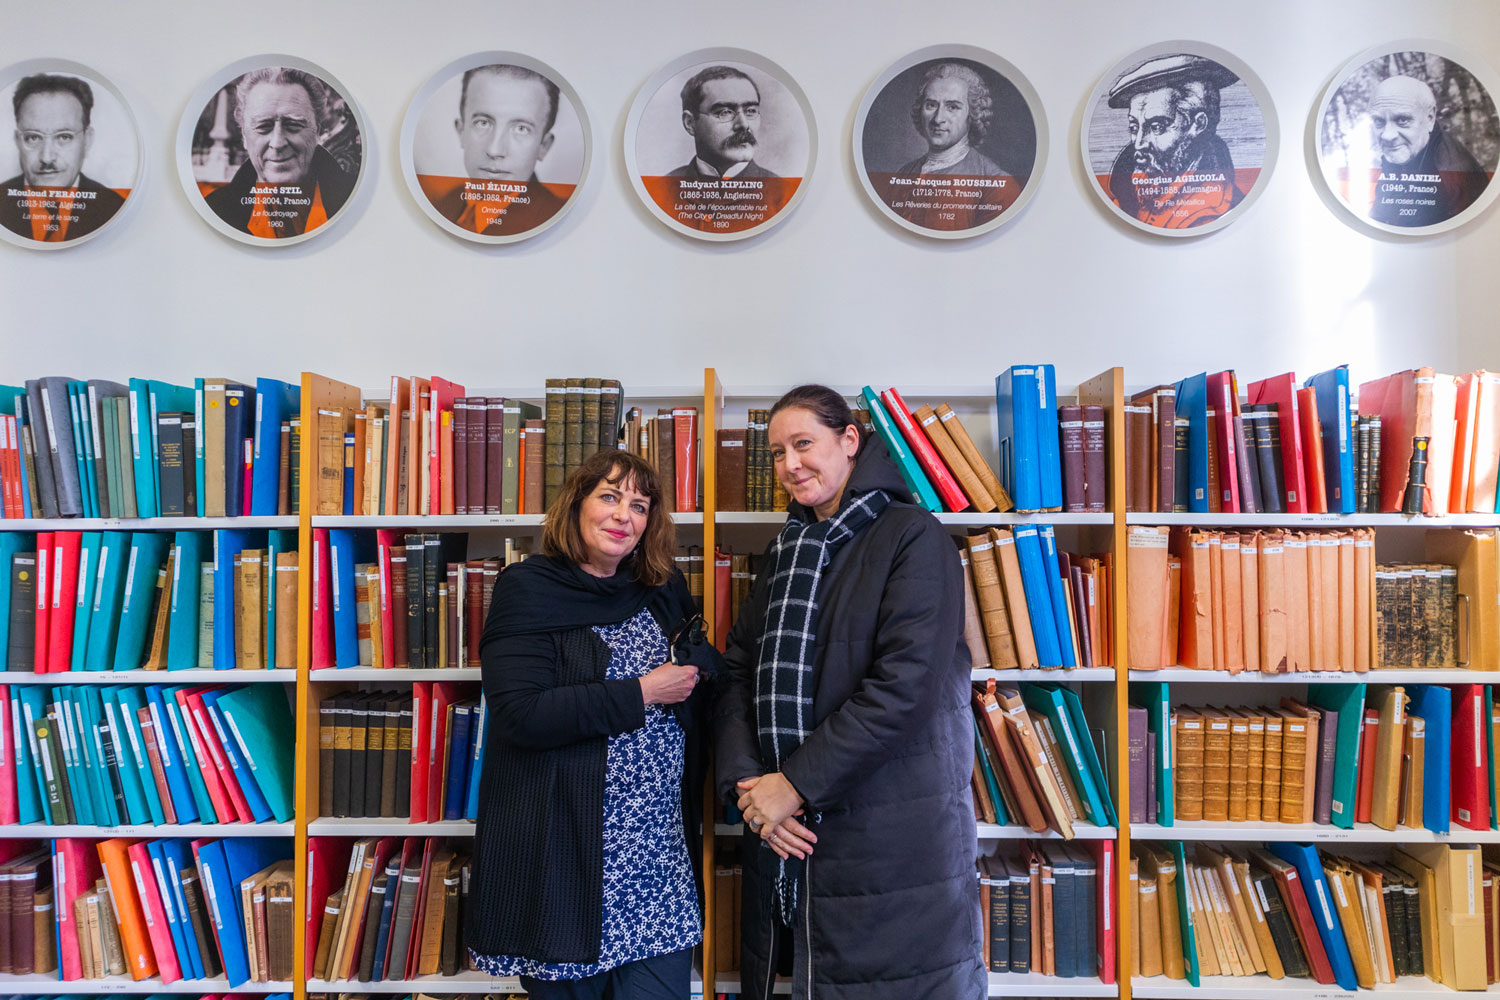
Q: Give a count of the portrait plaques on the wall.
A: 7